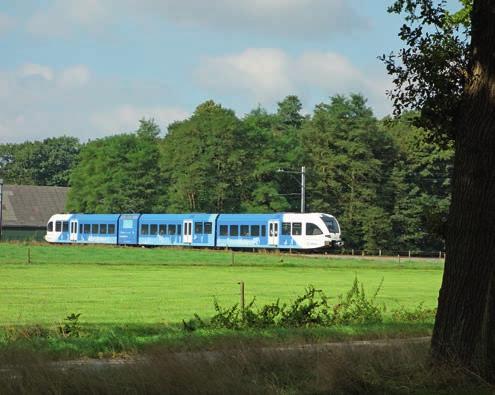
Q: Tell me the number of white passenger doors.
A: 3